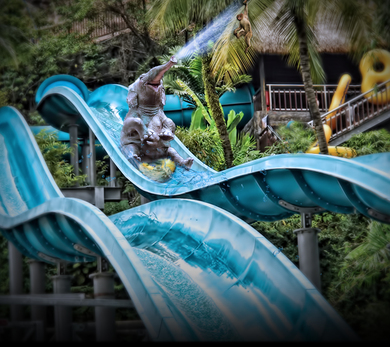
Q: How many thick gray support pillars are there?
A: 5